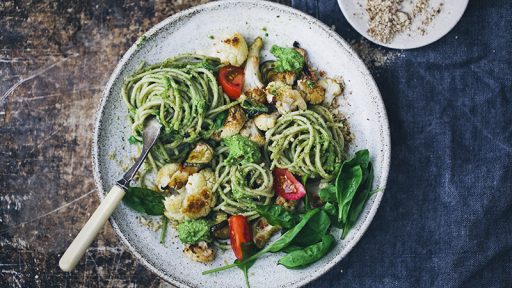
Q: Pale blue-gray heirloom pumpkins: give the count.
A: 0